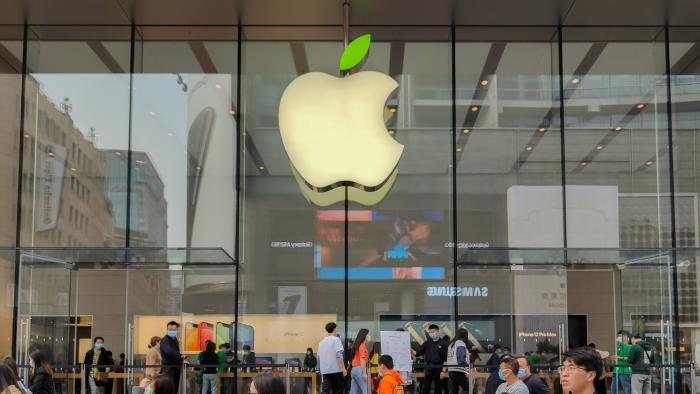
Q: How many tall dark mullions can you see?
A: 7